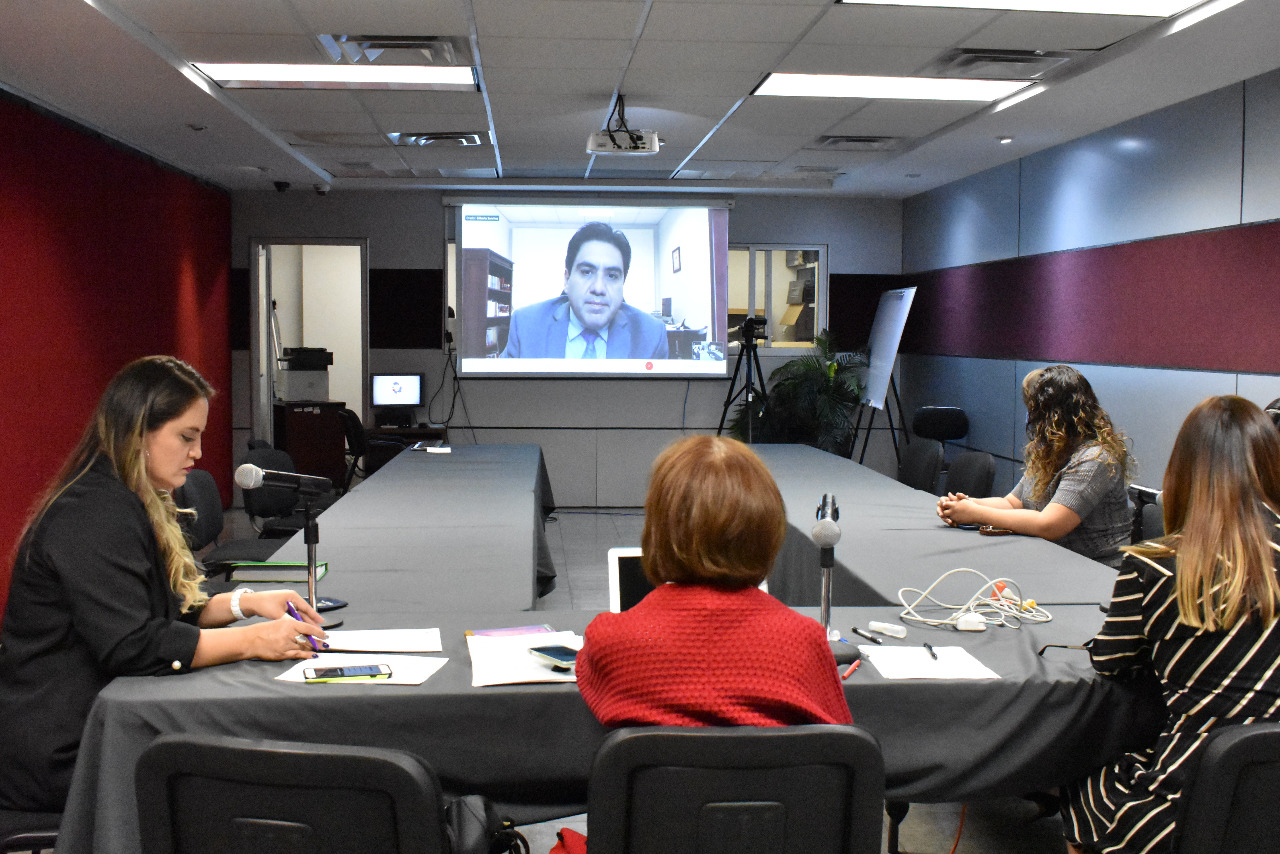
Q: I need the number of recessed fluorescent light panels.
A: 3